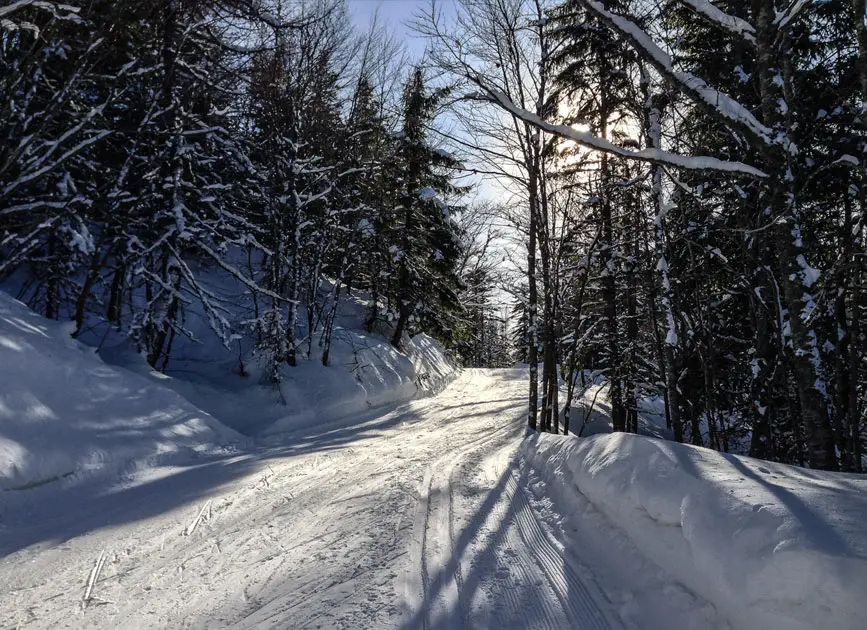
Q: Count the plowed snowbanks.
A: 2